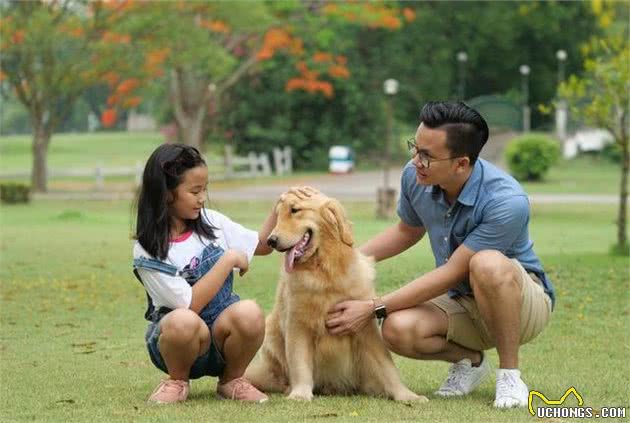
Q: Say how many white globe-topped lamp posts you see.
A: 4